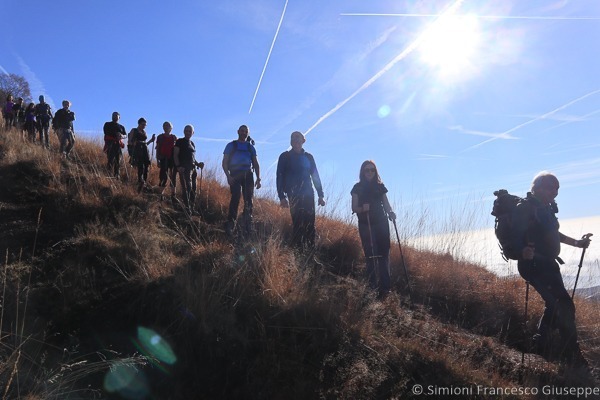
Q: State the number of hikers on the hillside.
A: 13